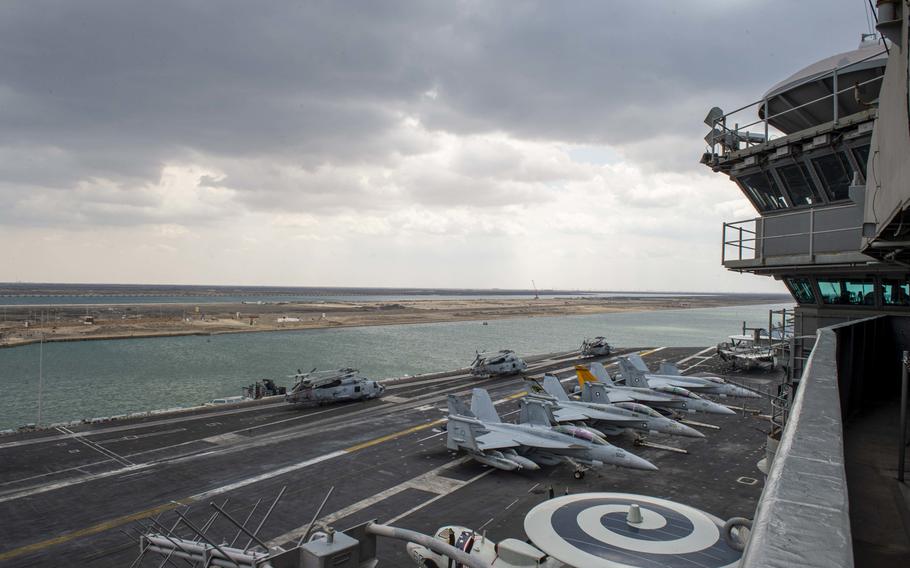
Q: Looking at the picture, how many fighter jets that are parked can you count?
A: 4